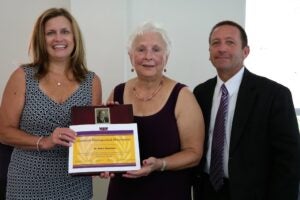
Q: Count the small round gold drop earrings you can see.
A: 2